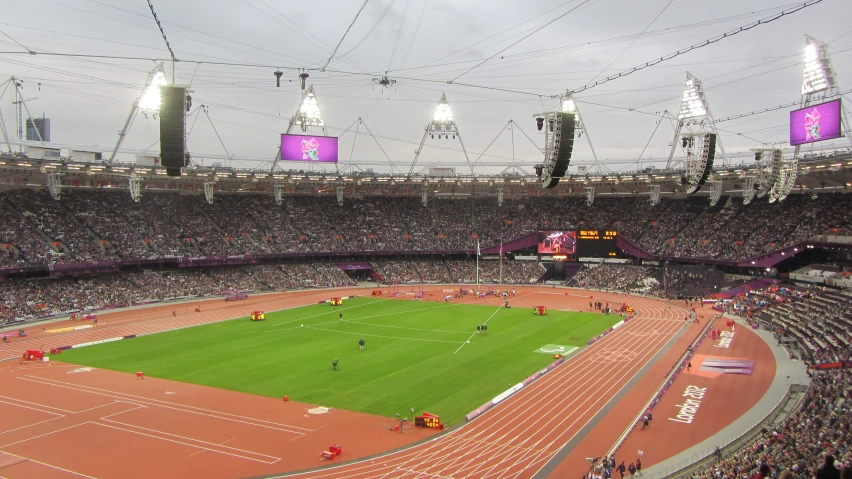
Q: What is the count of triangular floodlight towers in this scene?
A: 6